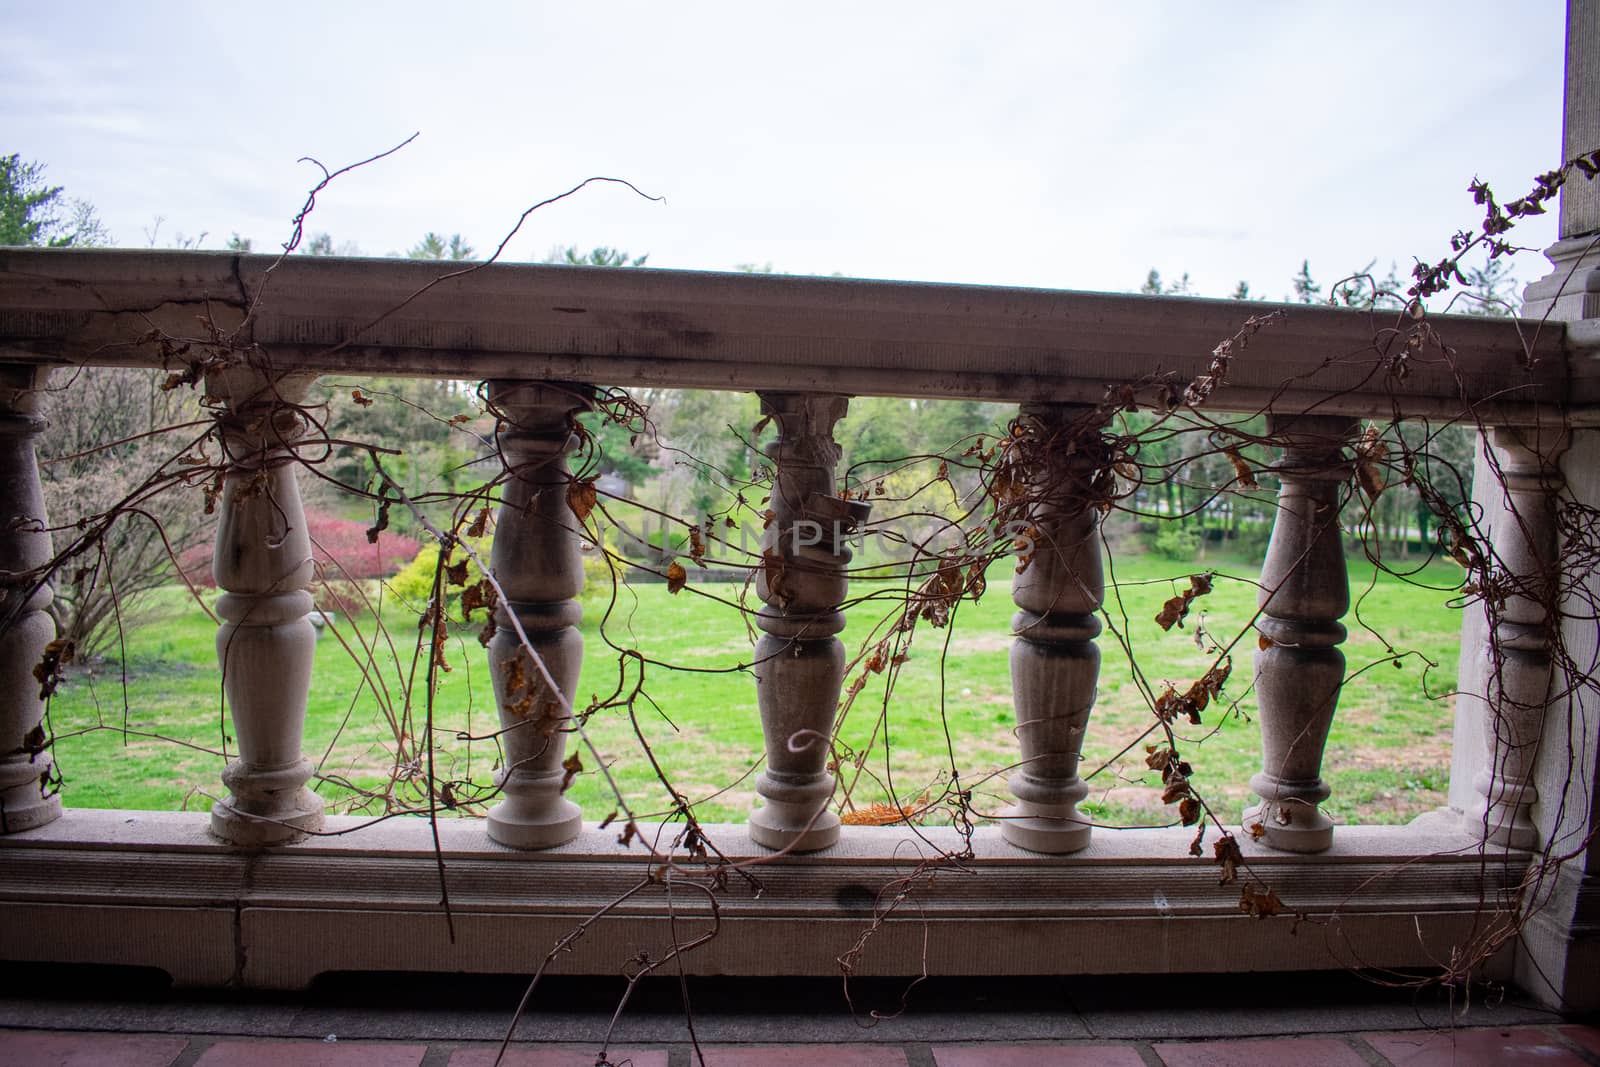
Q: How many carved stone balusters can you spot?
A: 7